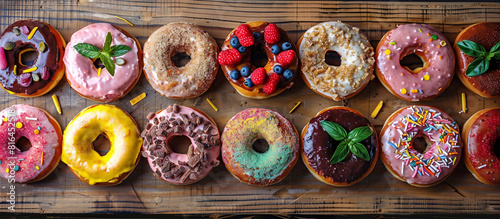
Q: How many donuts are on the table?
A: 14